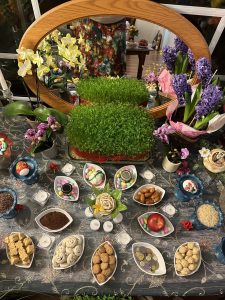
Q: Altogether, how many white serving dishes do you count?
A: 11